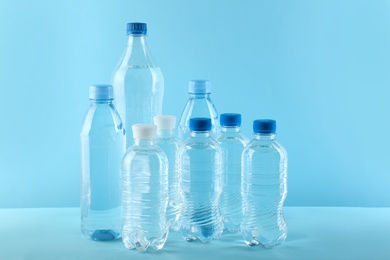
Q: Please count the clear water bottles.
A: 8